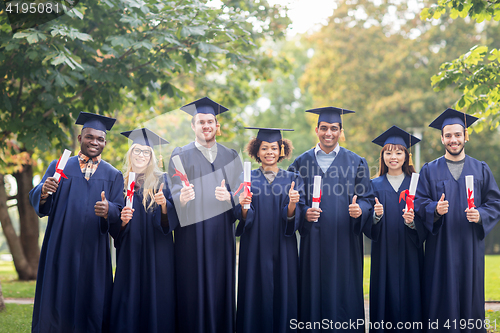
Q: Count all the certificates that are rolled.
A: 7